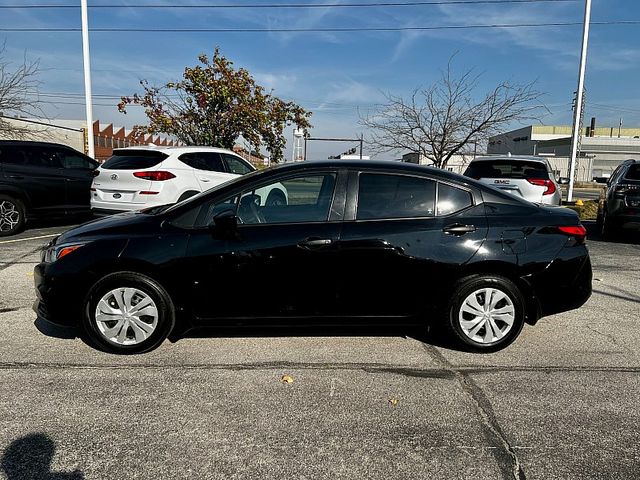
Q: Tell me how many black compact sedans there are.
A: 1